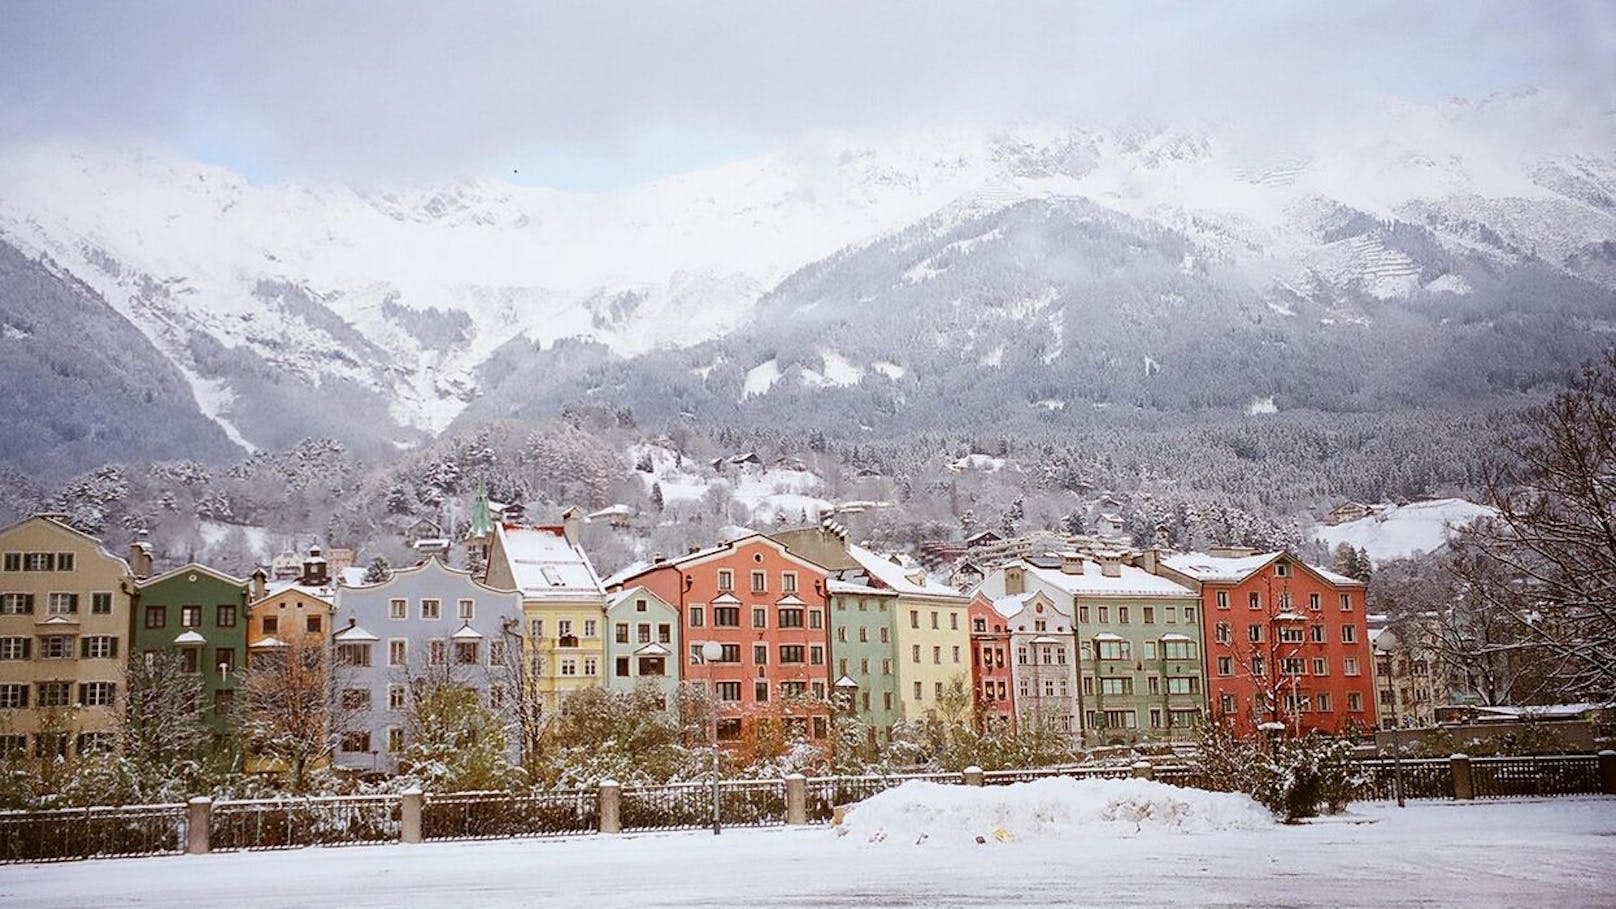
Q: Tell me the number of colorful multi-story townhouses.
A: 13